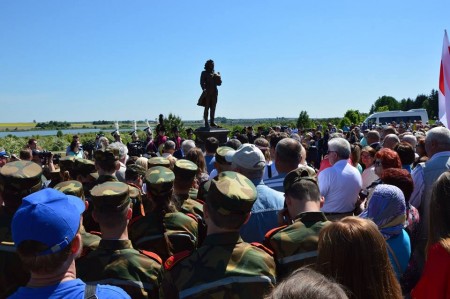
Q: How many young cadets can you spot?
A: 13